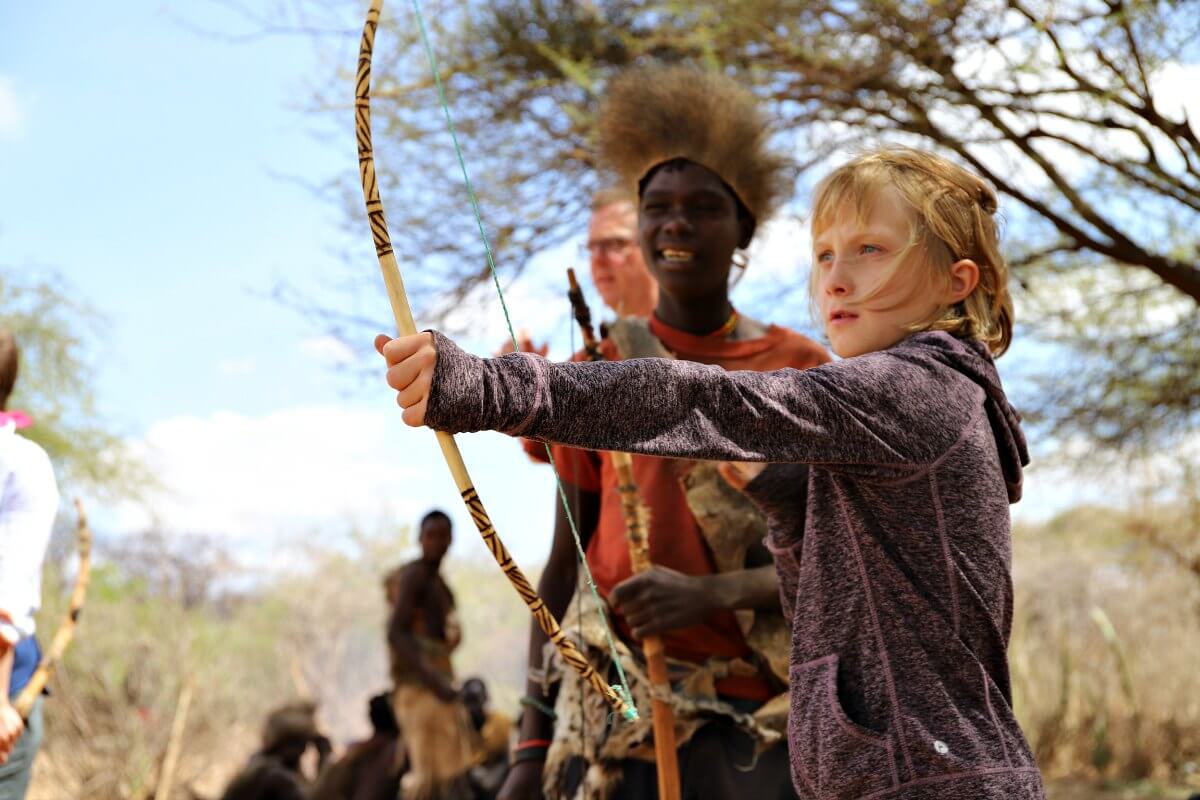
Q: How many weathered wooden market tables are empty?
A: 0